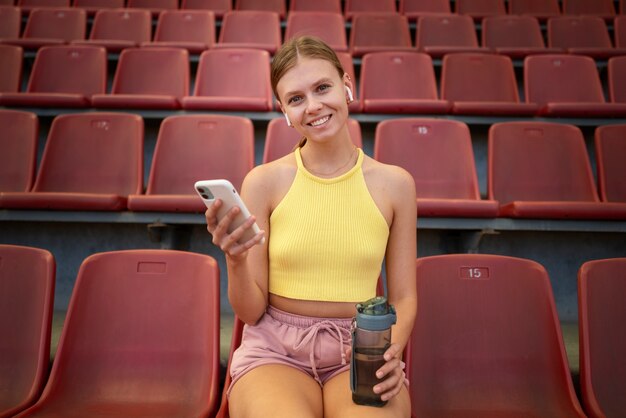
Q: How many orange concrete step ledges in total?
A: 0